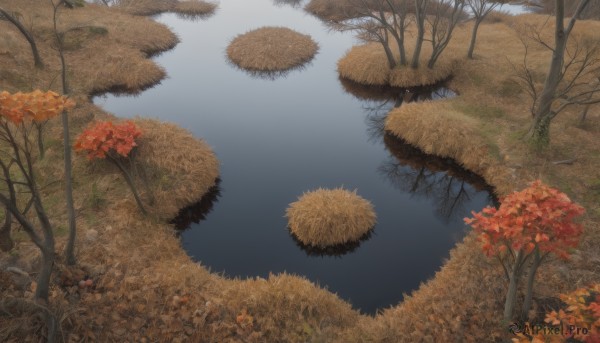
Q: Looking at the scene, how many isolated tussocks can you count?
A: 2